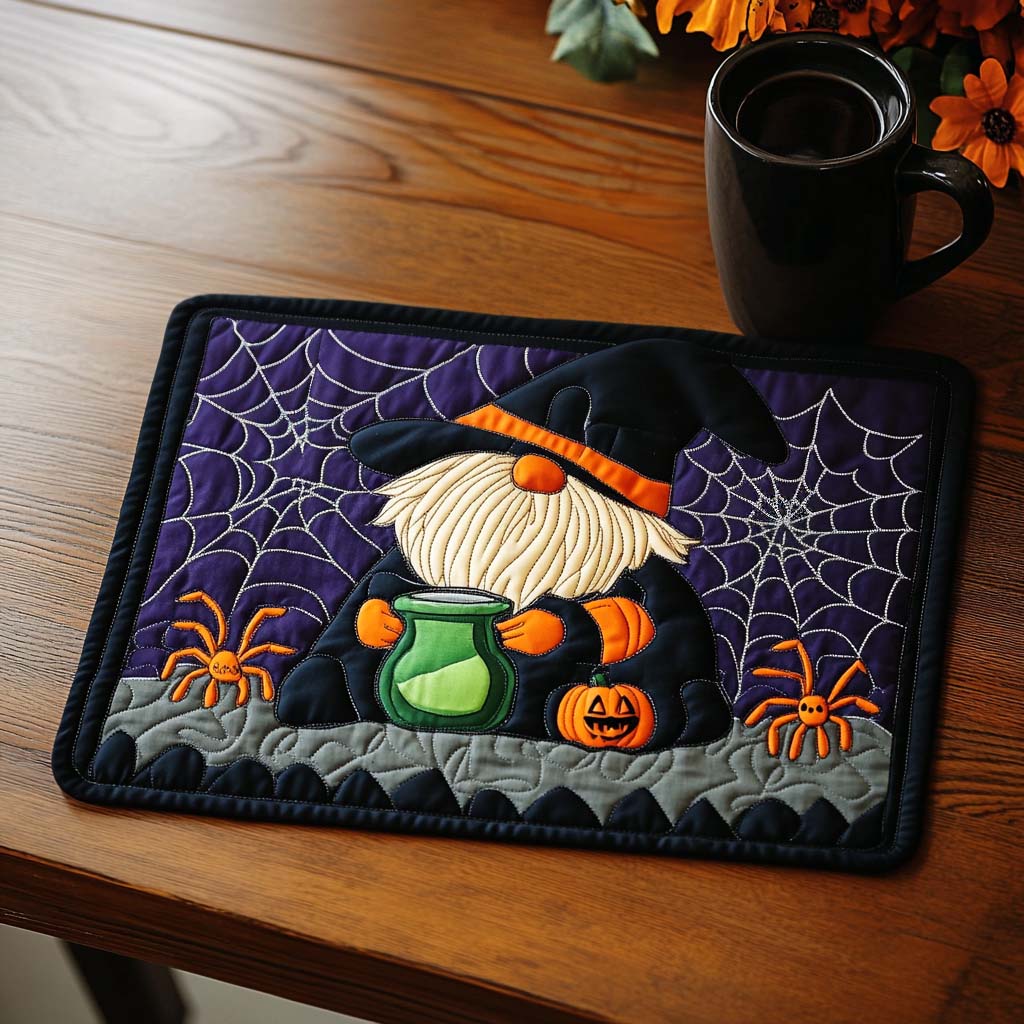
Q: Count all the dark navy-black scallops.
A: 13